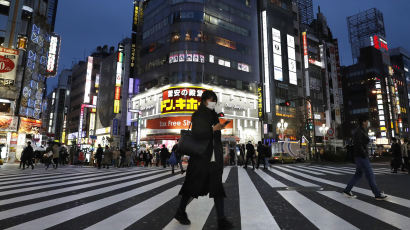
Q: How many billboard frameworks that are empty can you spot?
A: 2